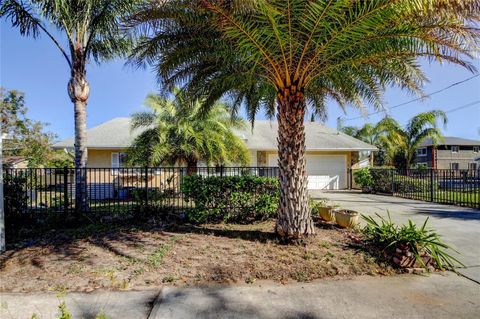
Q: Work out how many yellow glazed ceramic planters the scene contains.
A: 2